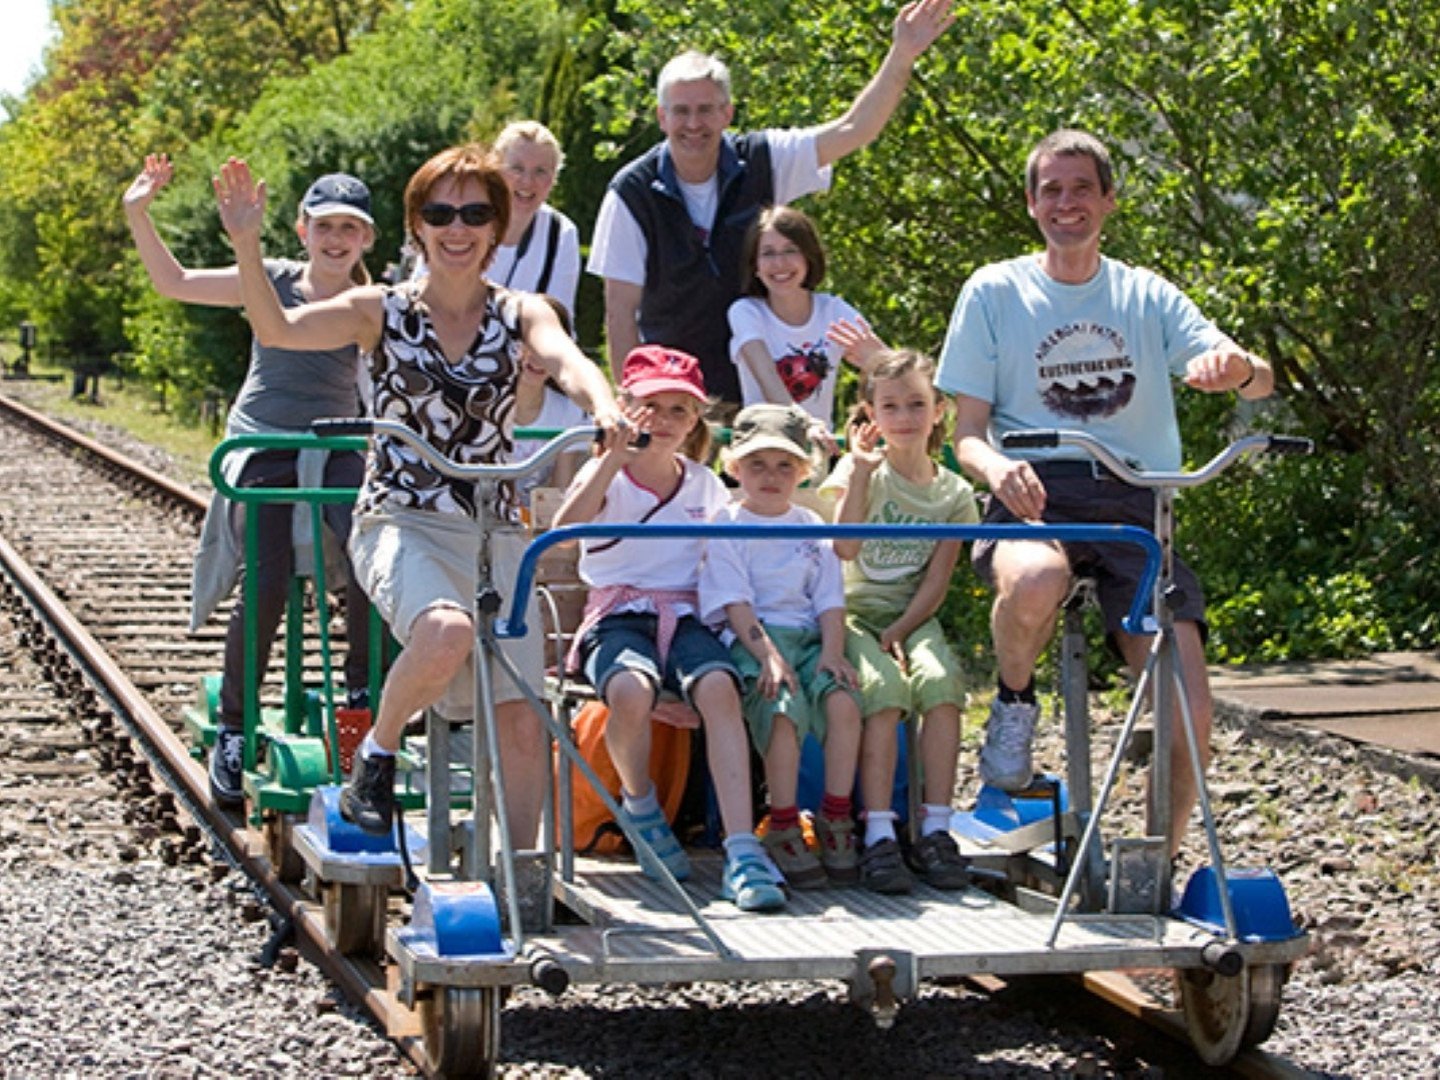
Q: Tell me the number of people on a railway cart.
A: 10